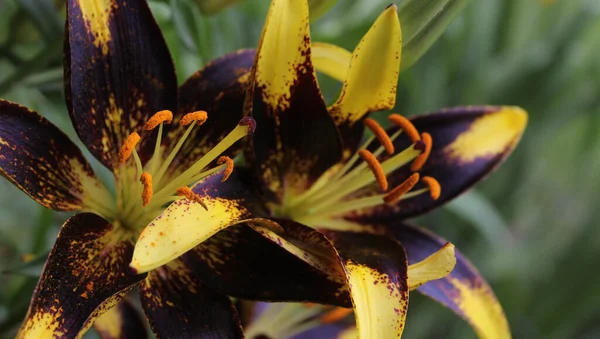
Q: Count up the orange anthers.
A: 12